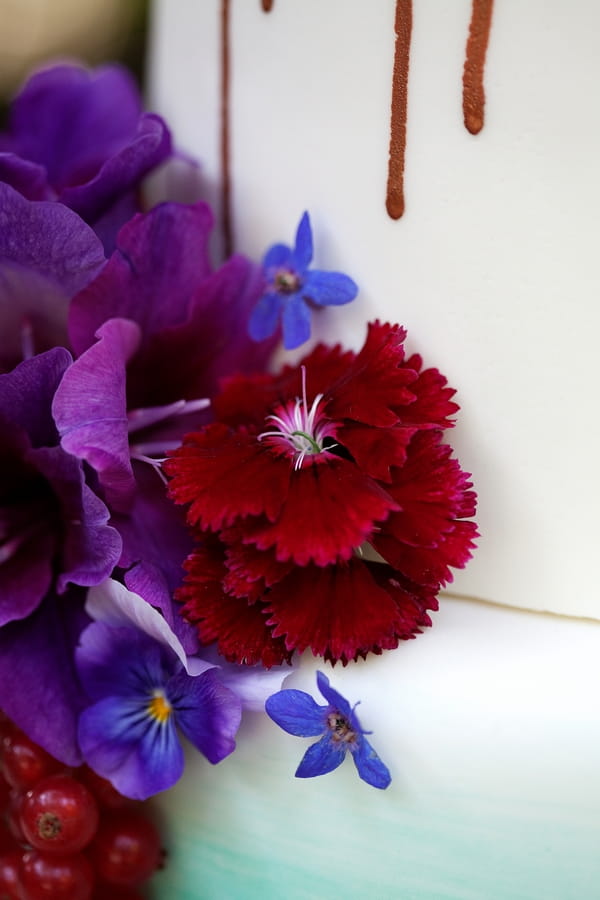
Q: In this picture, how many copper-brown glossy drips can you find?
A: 4